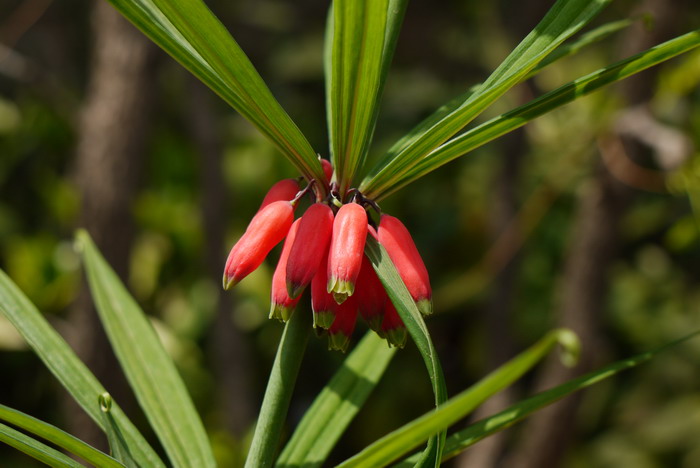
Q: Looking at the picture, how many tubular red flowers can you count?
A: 11